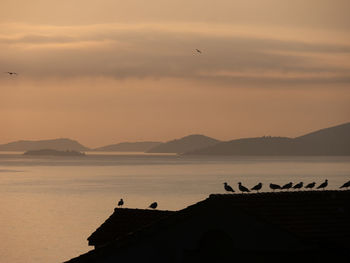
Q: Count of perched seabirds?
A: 11